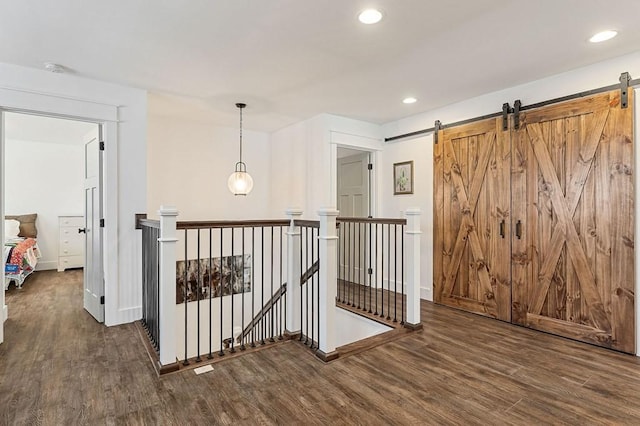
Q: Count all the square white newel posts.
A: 4